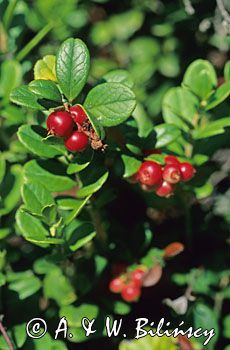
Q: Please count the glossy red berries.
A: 11